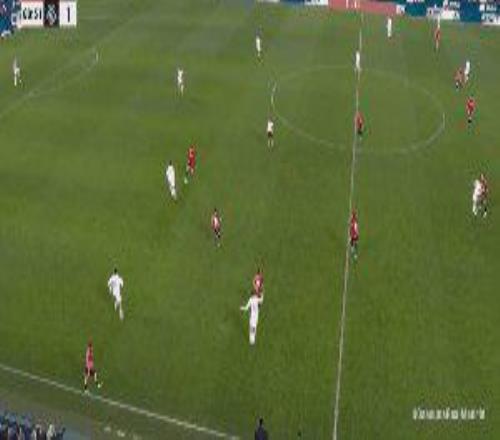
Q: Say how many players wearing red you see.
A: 10